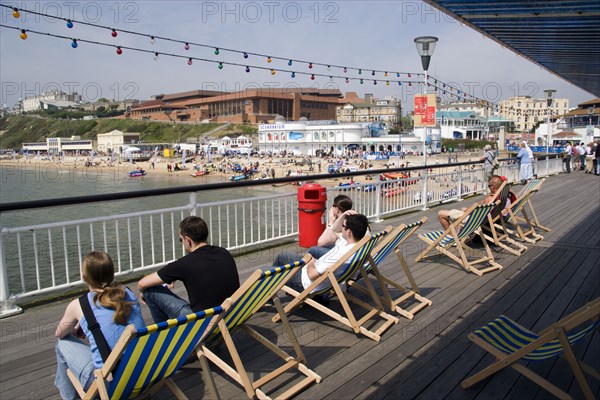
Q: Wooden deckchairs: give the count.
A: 9